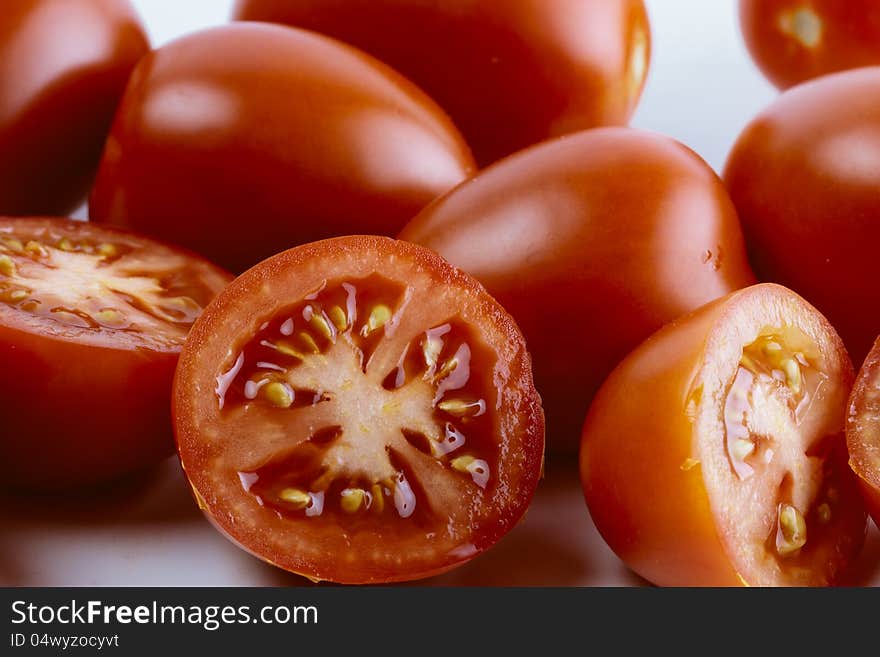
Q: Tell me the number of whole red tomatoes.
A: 6